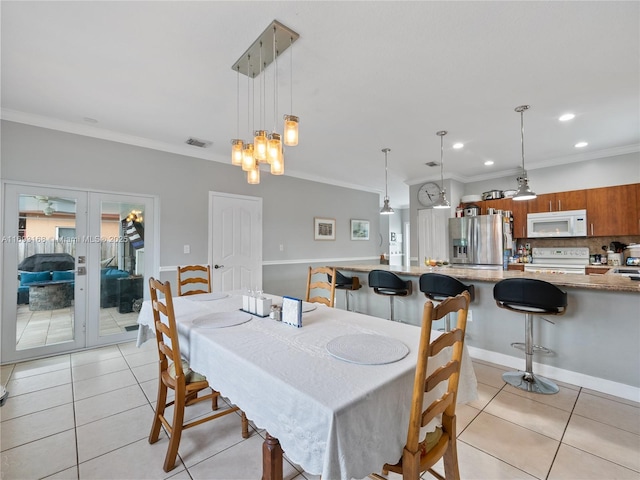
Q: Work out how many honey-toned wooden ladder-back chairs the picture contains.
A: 4